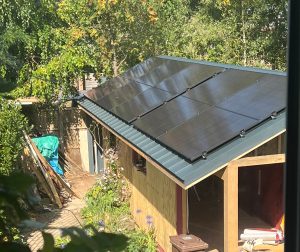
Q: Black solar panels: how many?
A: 8